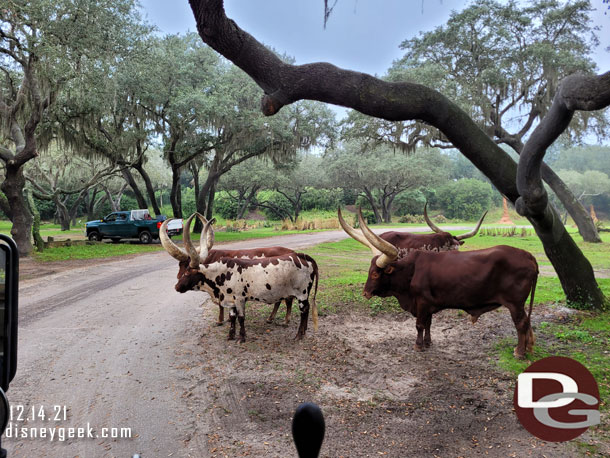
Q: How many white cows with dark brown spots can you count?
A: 1